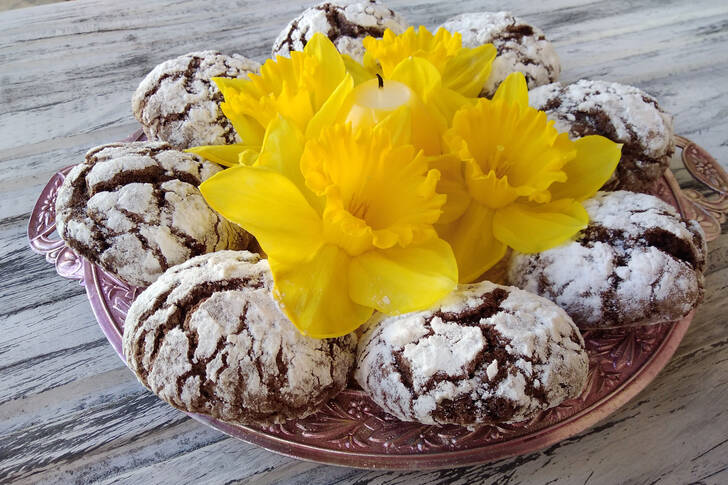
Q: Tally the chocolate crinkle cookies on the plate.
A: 8